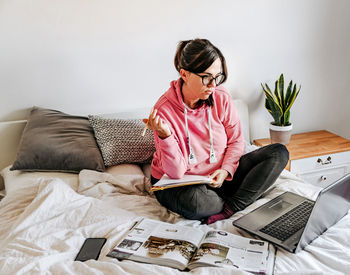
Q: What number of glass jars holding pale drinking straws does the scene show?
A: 0